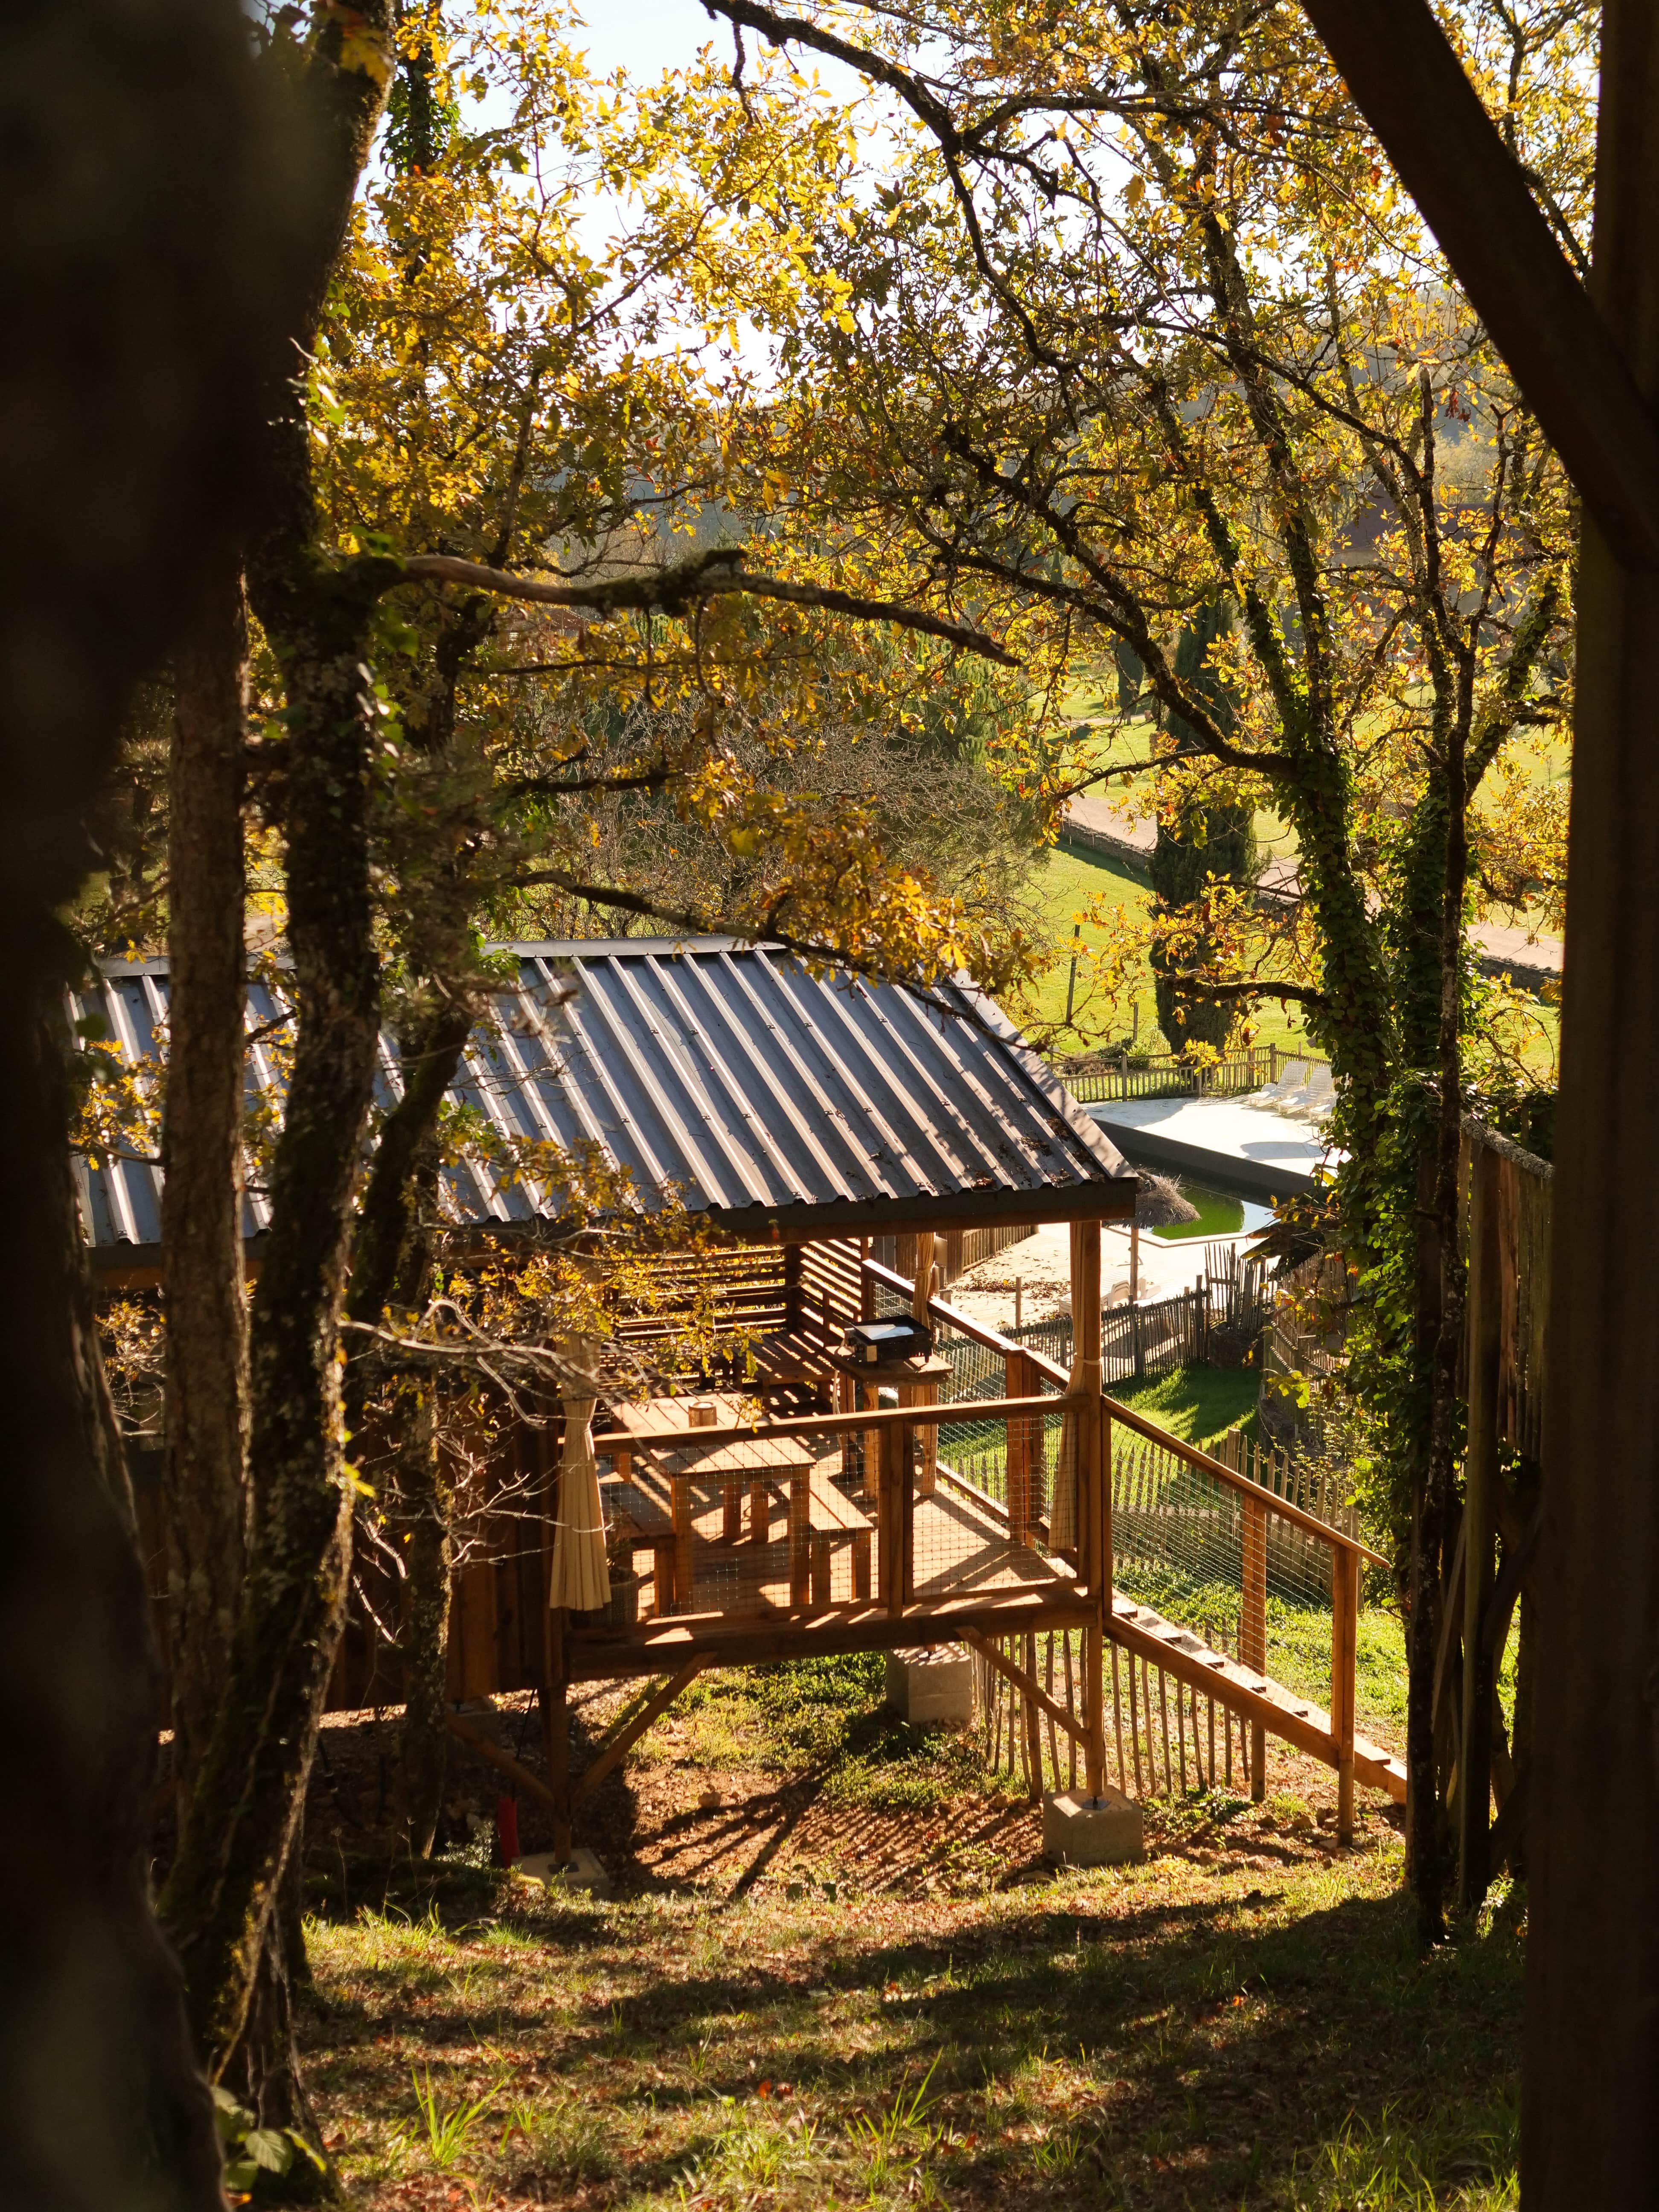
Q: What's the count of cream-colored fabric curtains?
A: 3